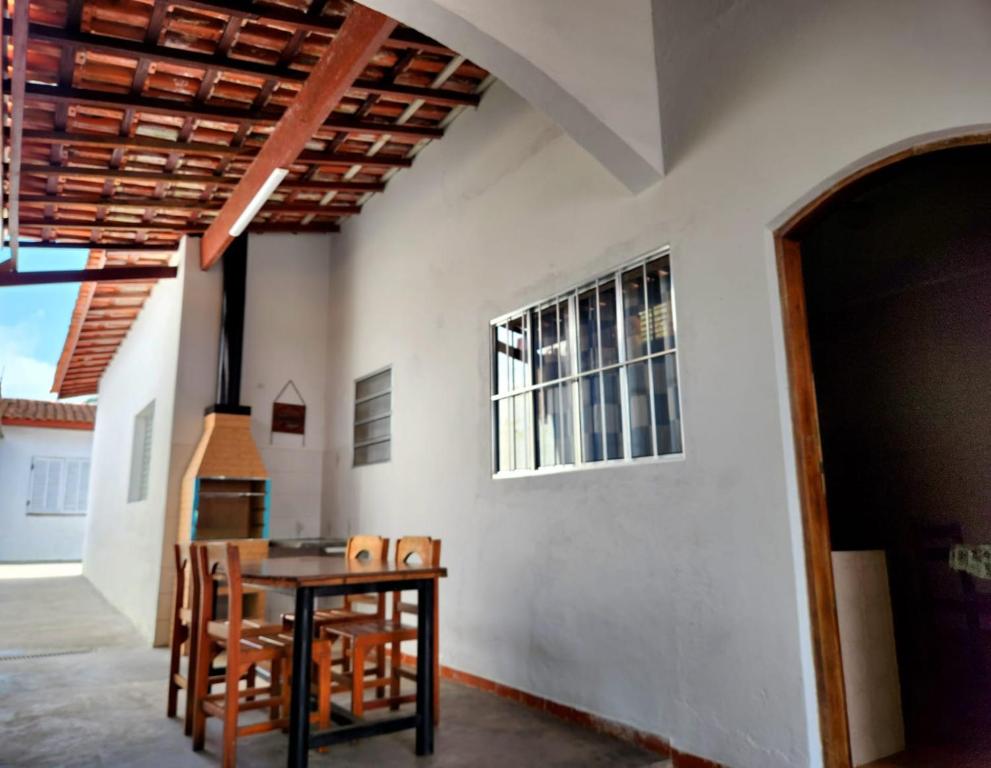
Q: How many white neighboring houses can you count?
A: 1